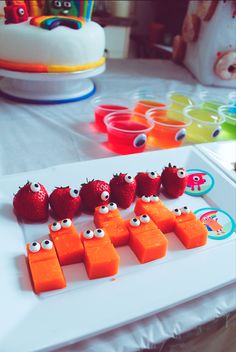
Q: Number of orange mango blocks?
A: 7